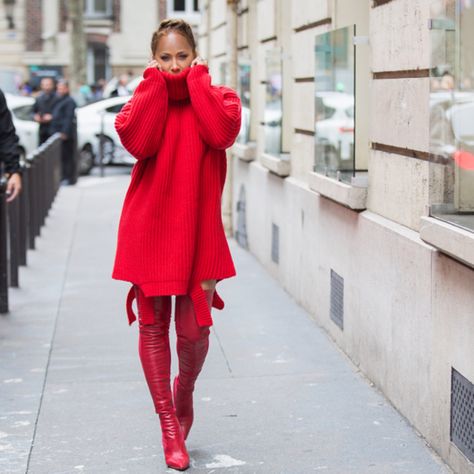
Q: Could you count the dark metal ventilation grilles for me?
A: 3